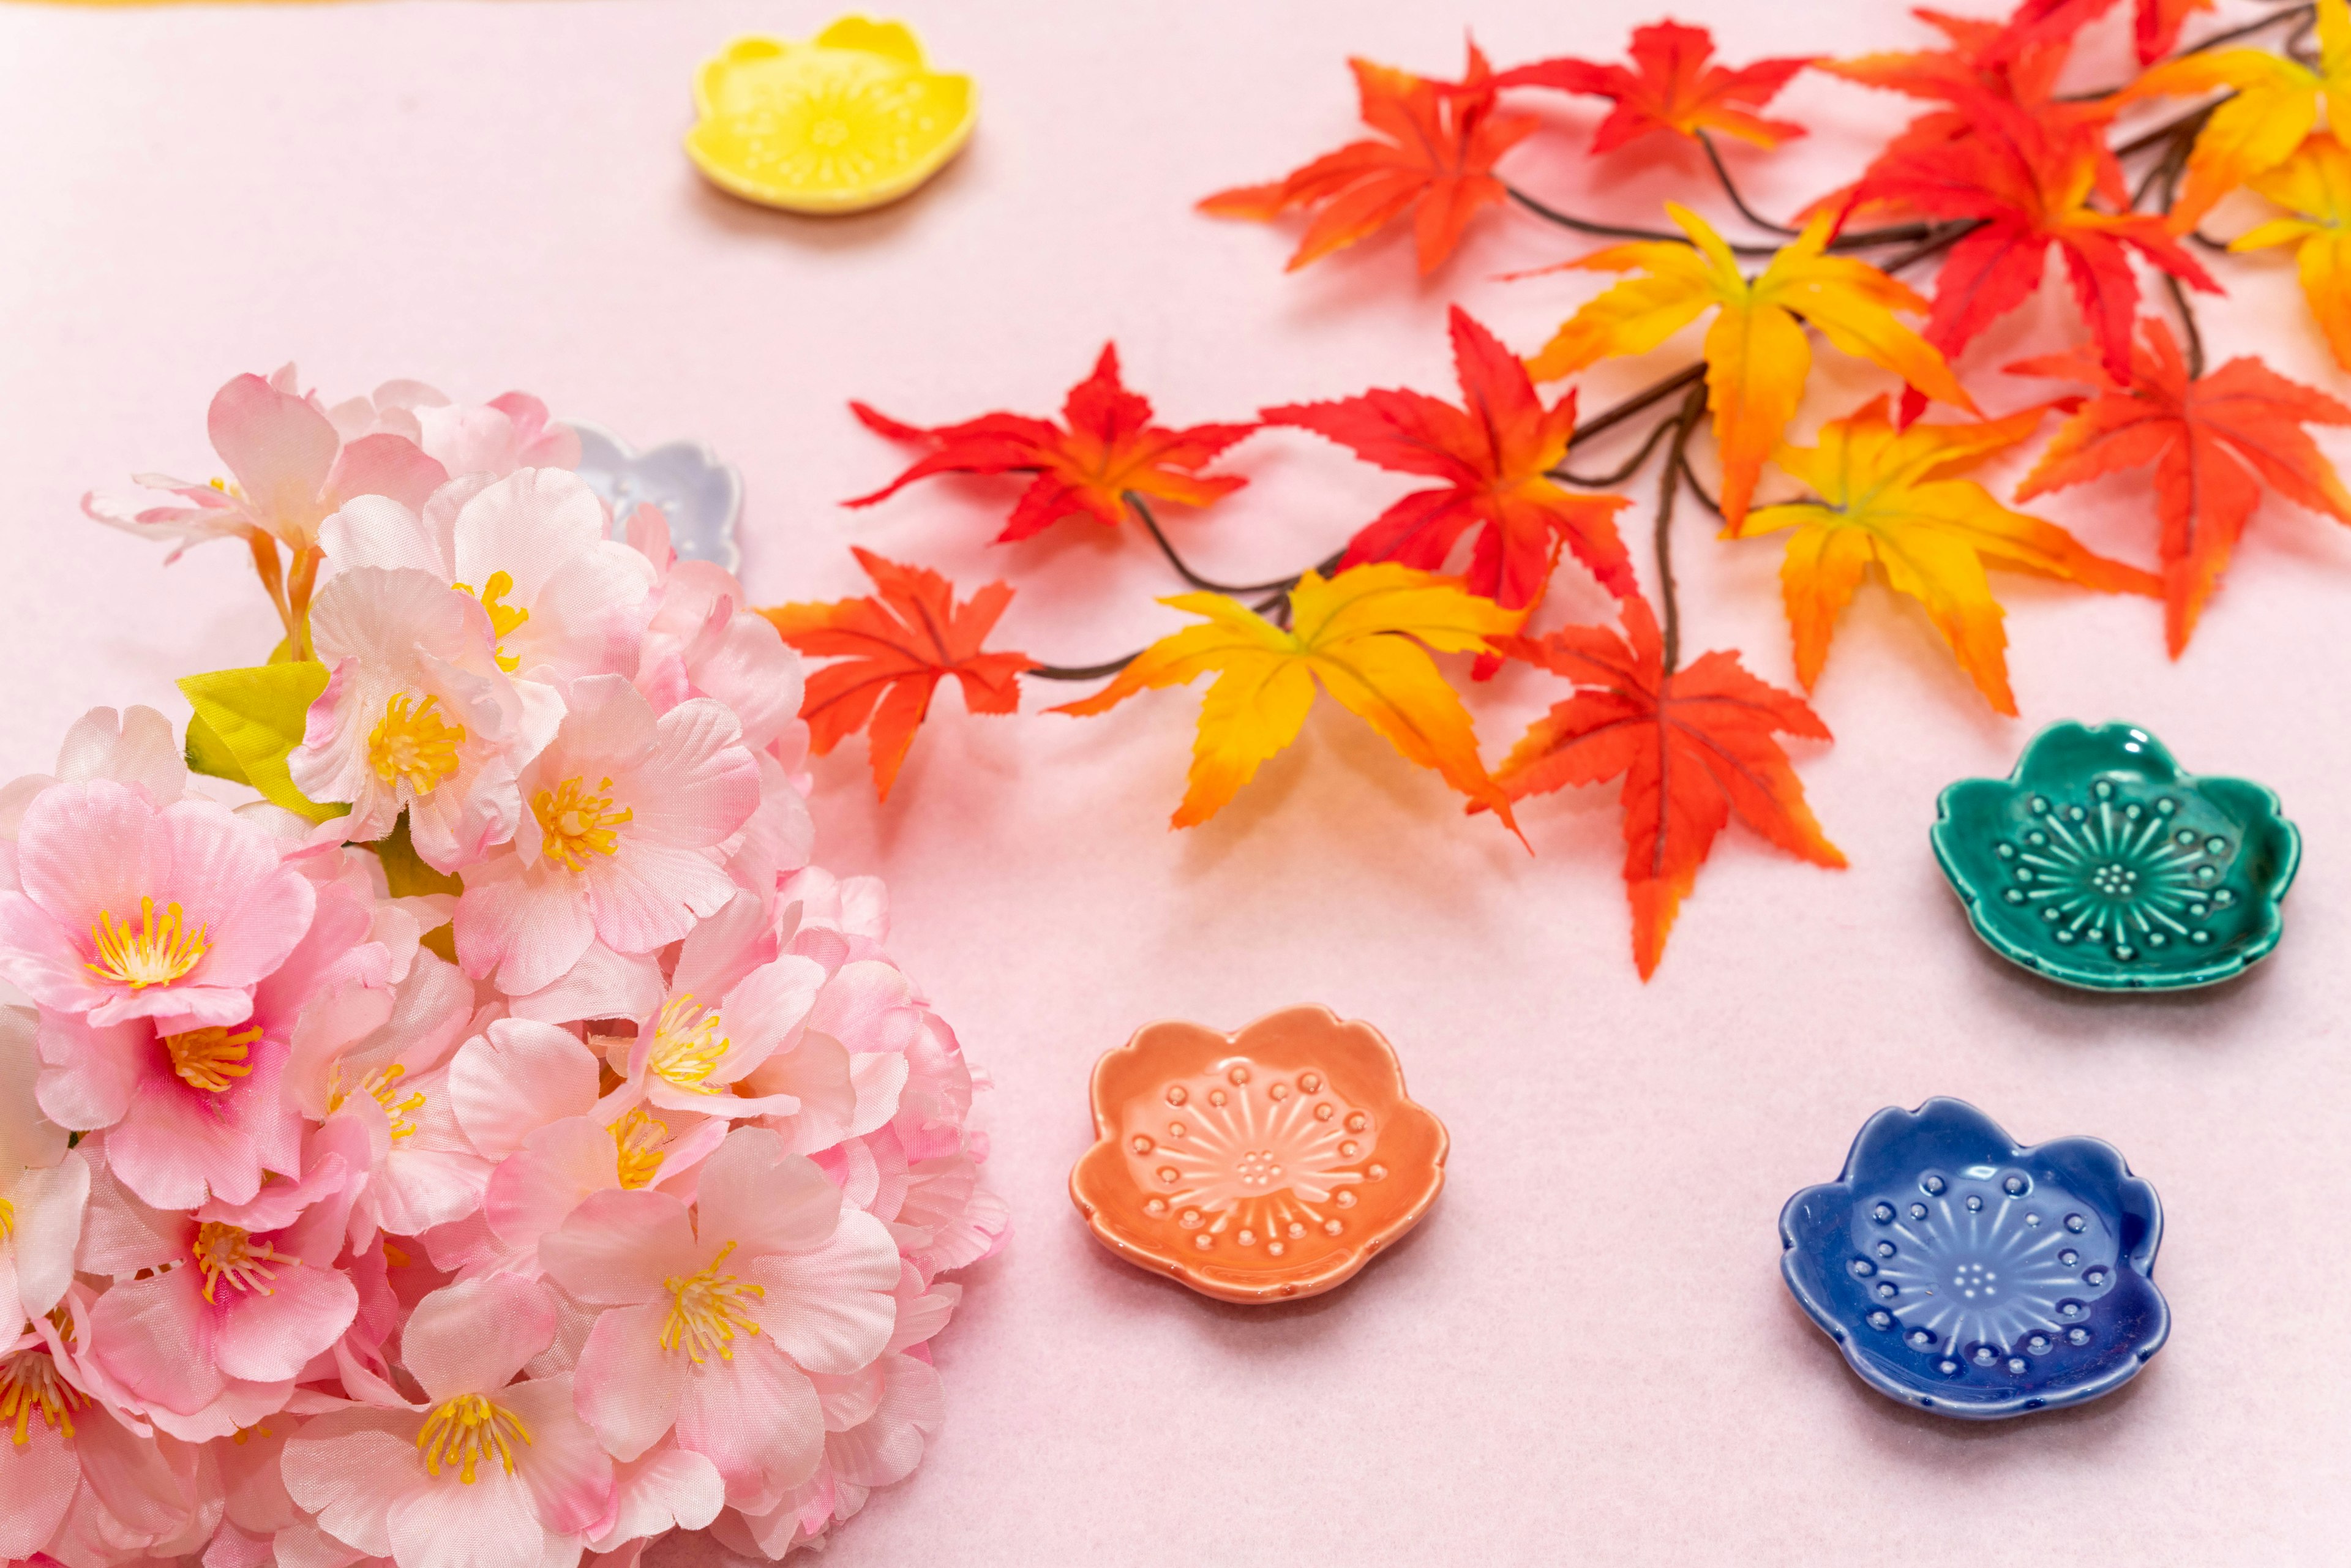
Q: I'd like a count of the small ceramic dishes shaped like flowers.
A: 5